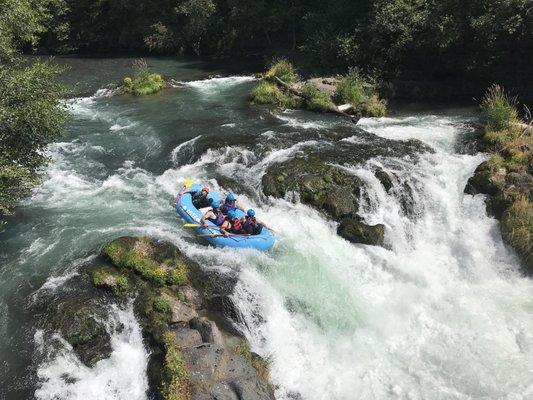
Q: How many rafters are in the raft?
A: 5